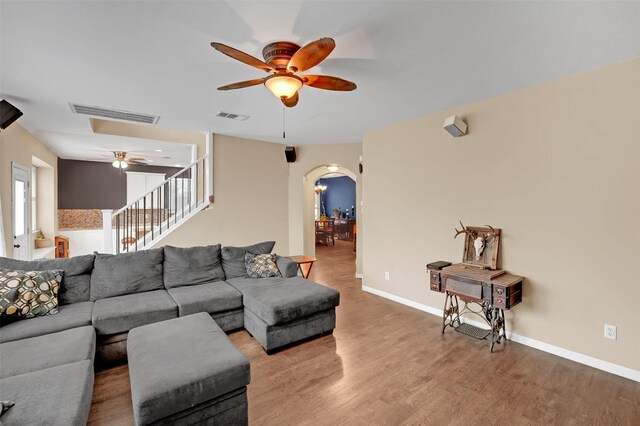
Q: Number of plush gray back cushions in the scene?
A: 4